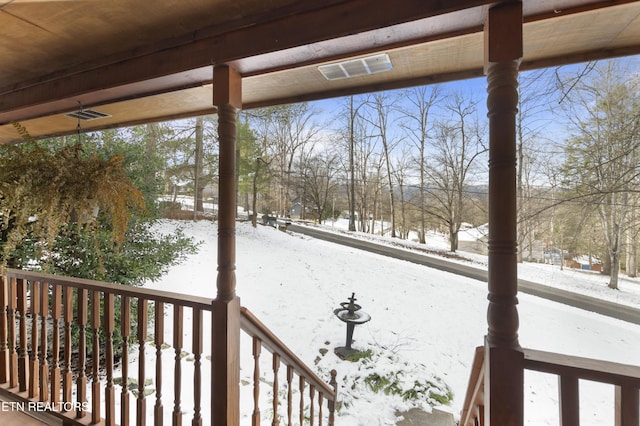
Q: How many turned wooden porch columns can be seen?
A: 2